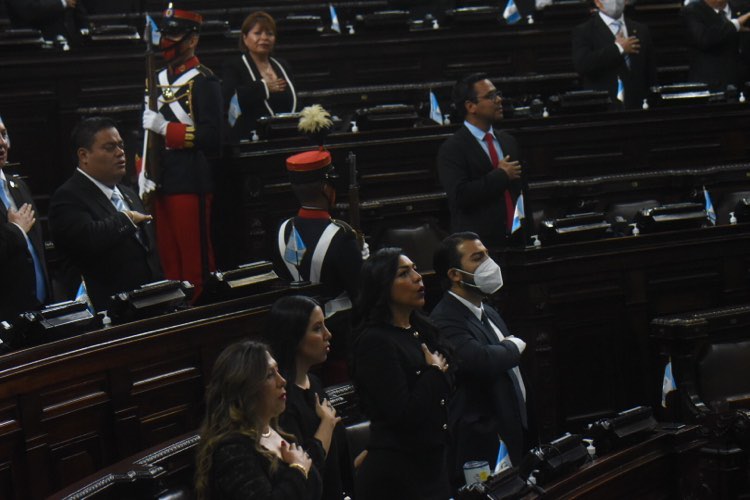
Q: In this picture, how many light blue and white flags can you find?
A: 12